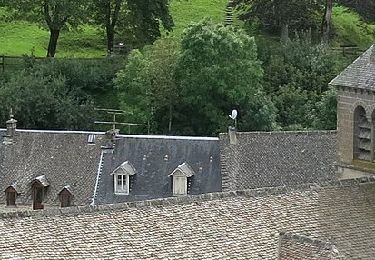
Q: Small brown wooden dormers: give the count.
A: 3